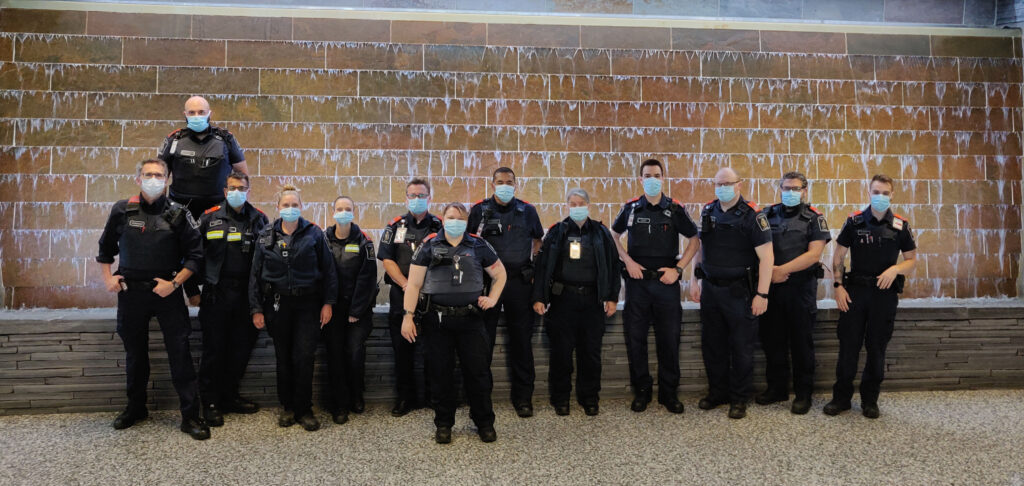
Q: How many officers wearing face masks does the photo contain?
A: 13